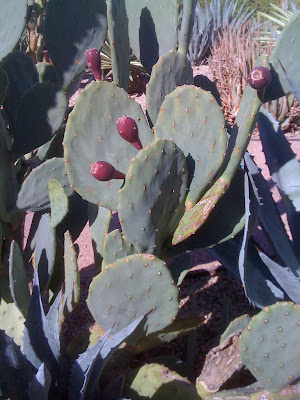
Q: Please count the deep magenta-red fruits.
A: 4